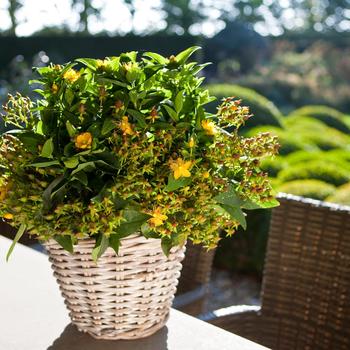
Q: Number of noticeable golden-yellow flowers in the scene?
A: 6